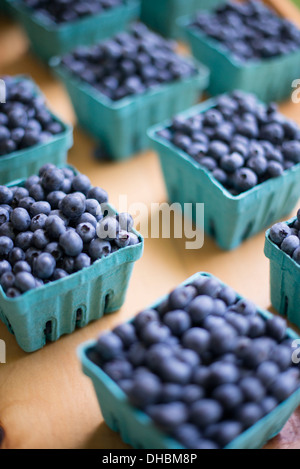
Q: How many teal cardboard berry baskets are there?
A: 9